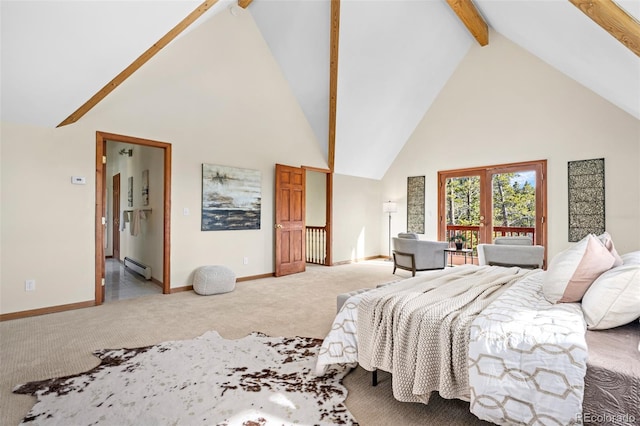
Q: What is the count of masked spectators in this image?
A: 0